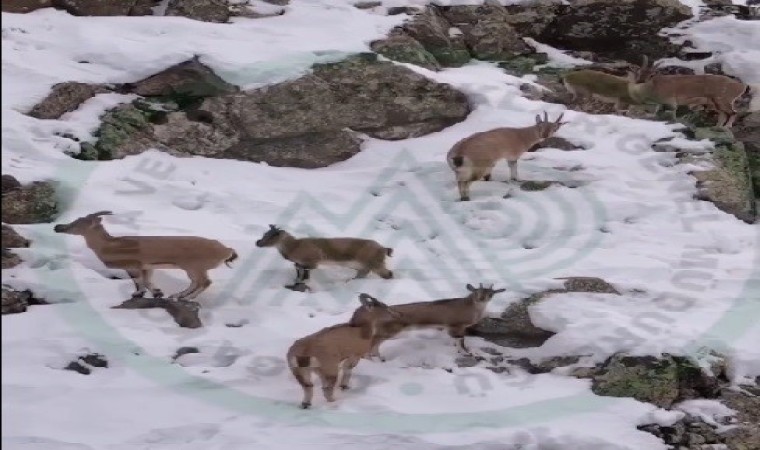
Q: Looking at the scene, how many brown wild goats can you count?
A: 7